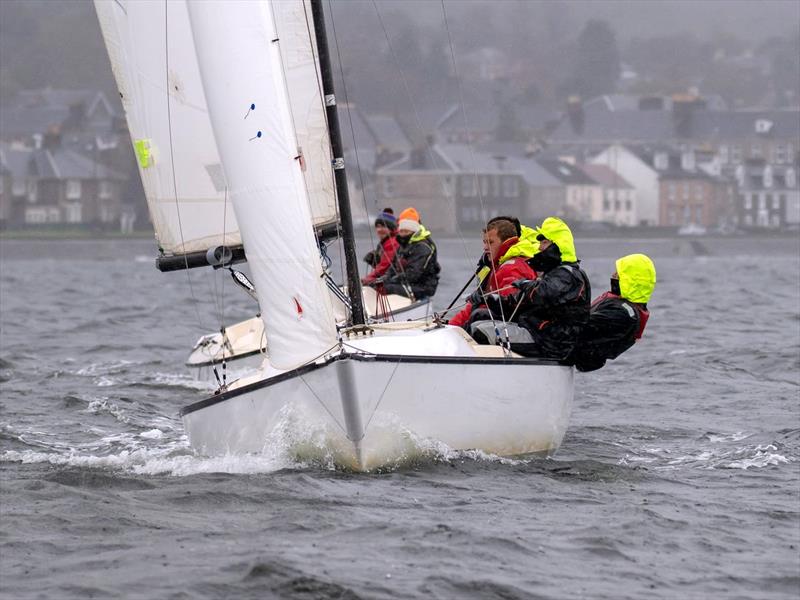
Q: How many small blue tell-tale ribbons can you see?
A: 2